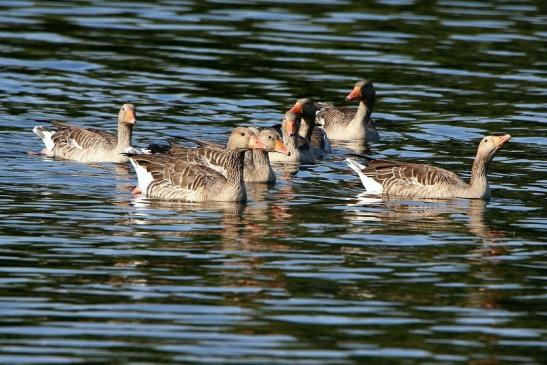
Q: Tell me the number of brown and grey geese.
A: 7